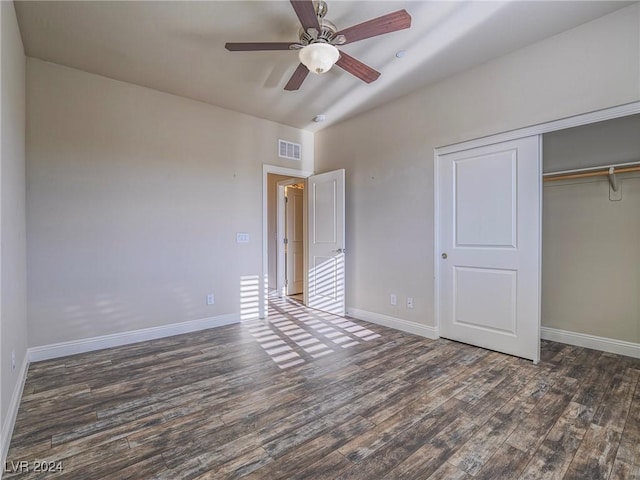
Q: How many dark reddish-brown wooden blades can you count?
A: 5